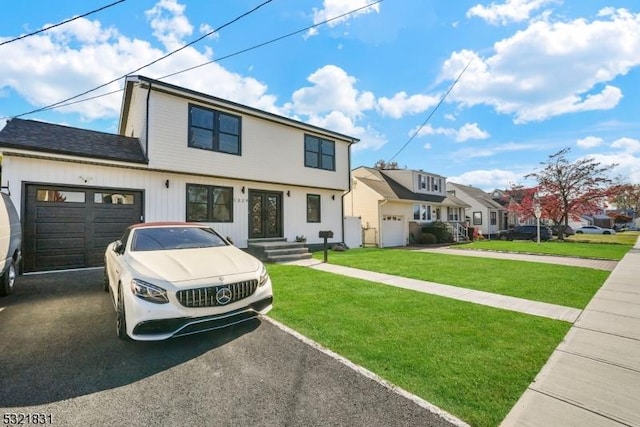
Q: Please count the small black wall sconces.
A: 4